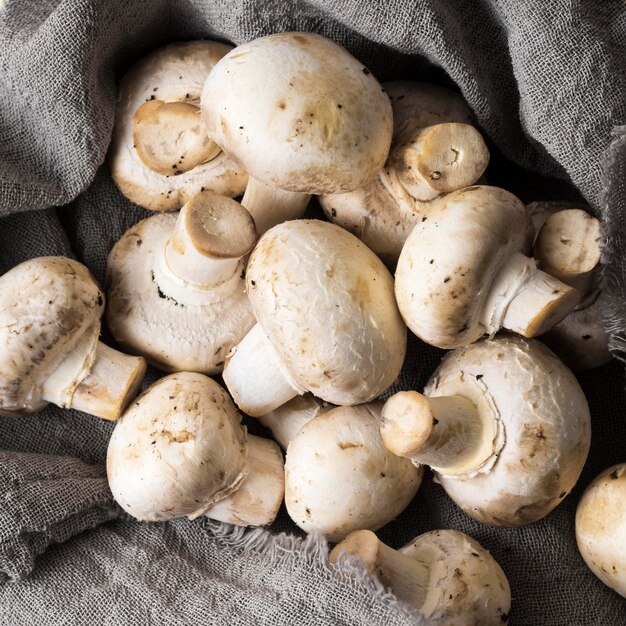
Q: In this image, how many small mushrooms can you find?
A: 13